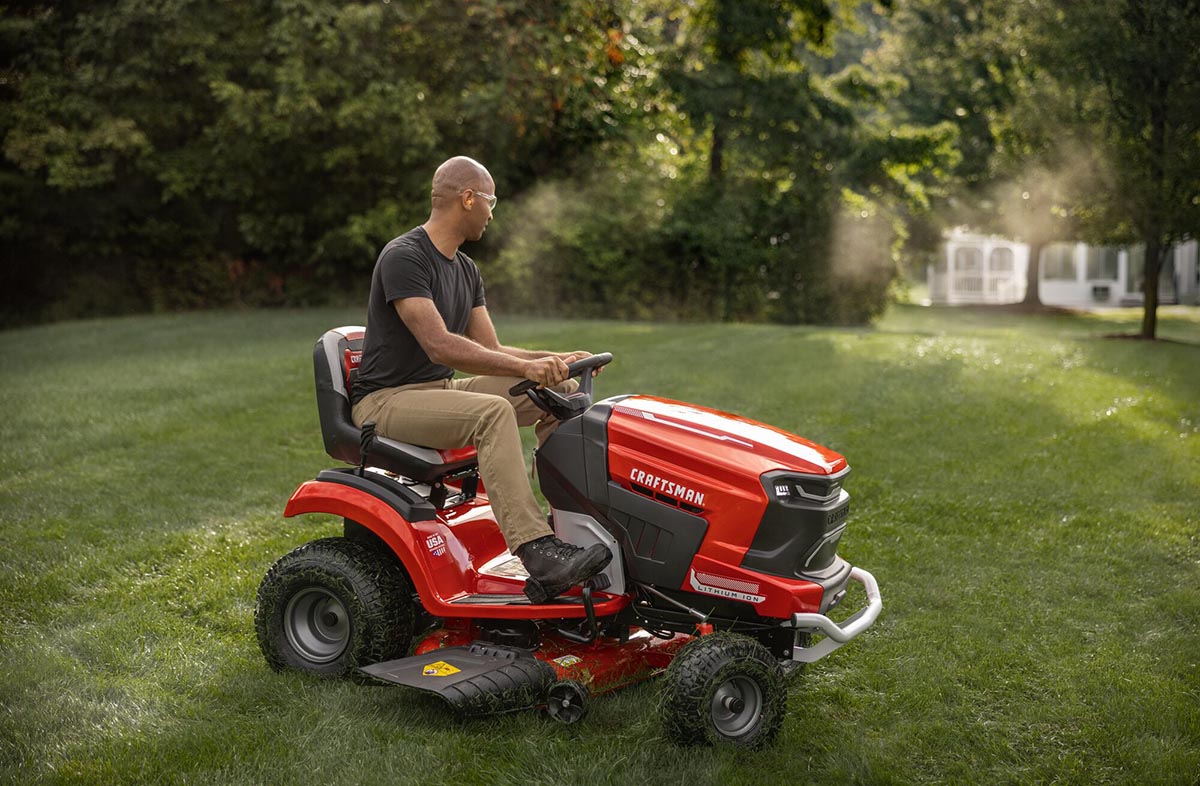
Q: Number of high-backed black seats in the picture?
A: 1